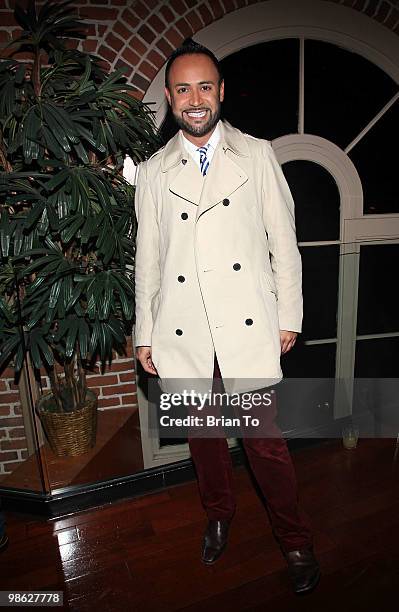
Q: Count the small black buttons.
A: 6